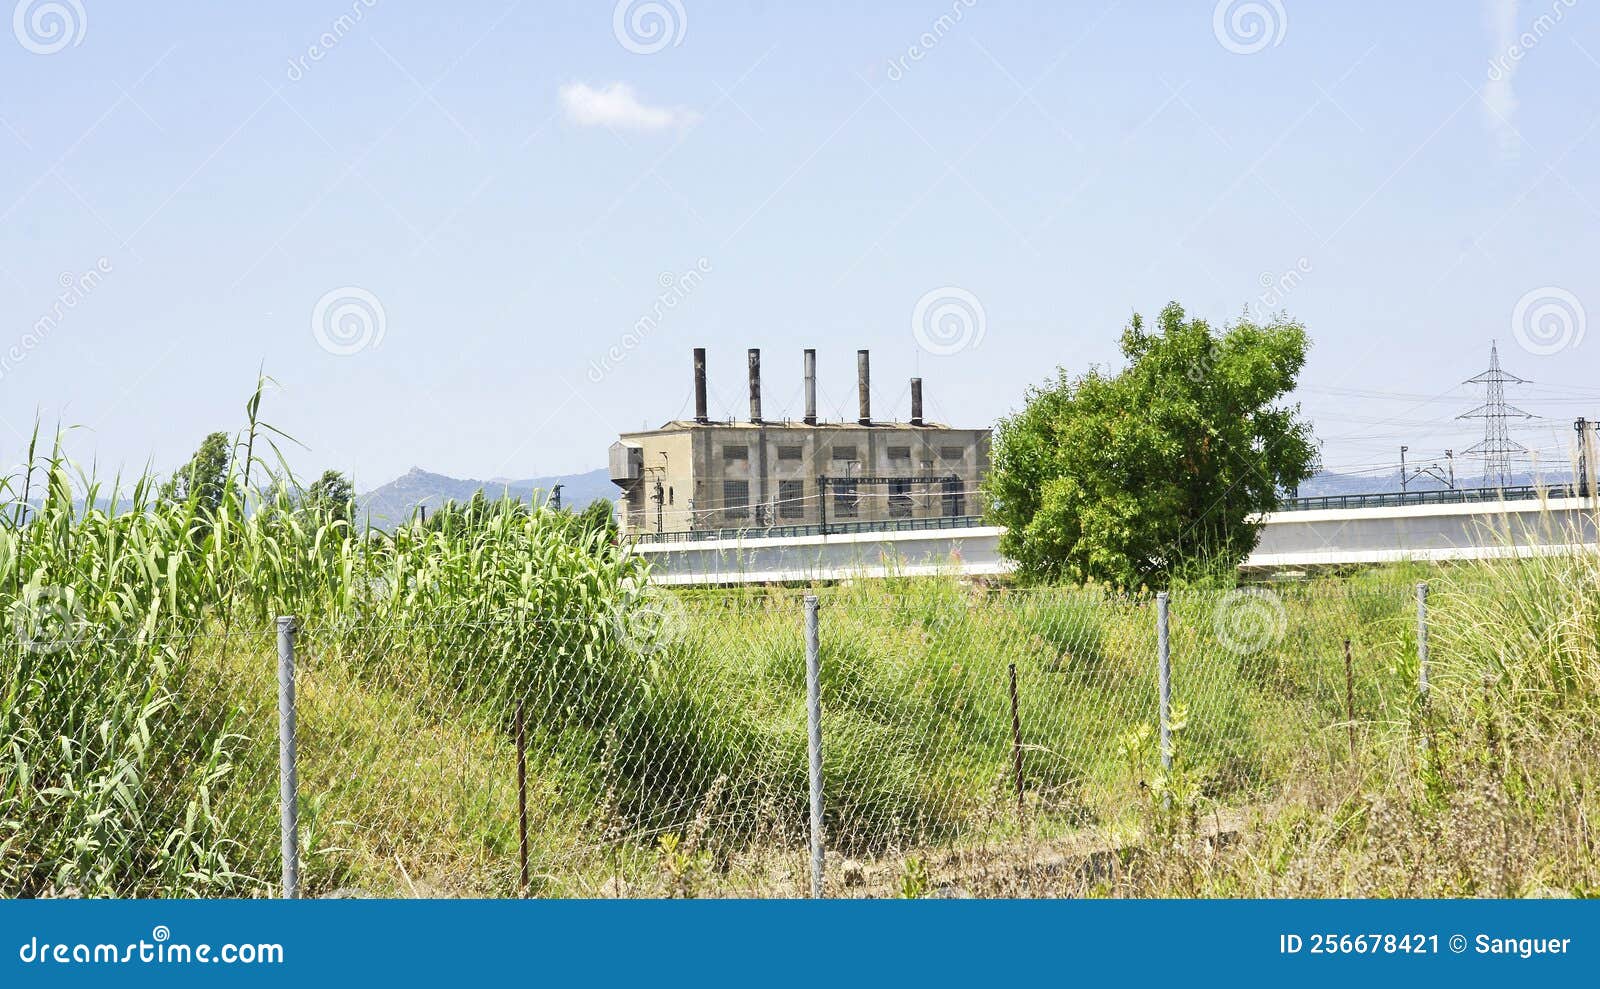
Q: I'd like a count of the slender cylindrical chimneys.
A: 5